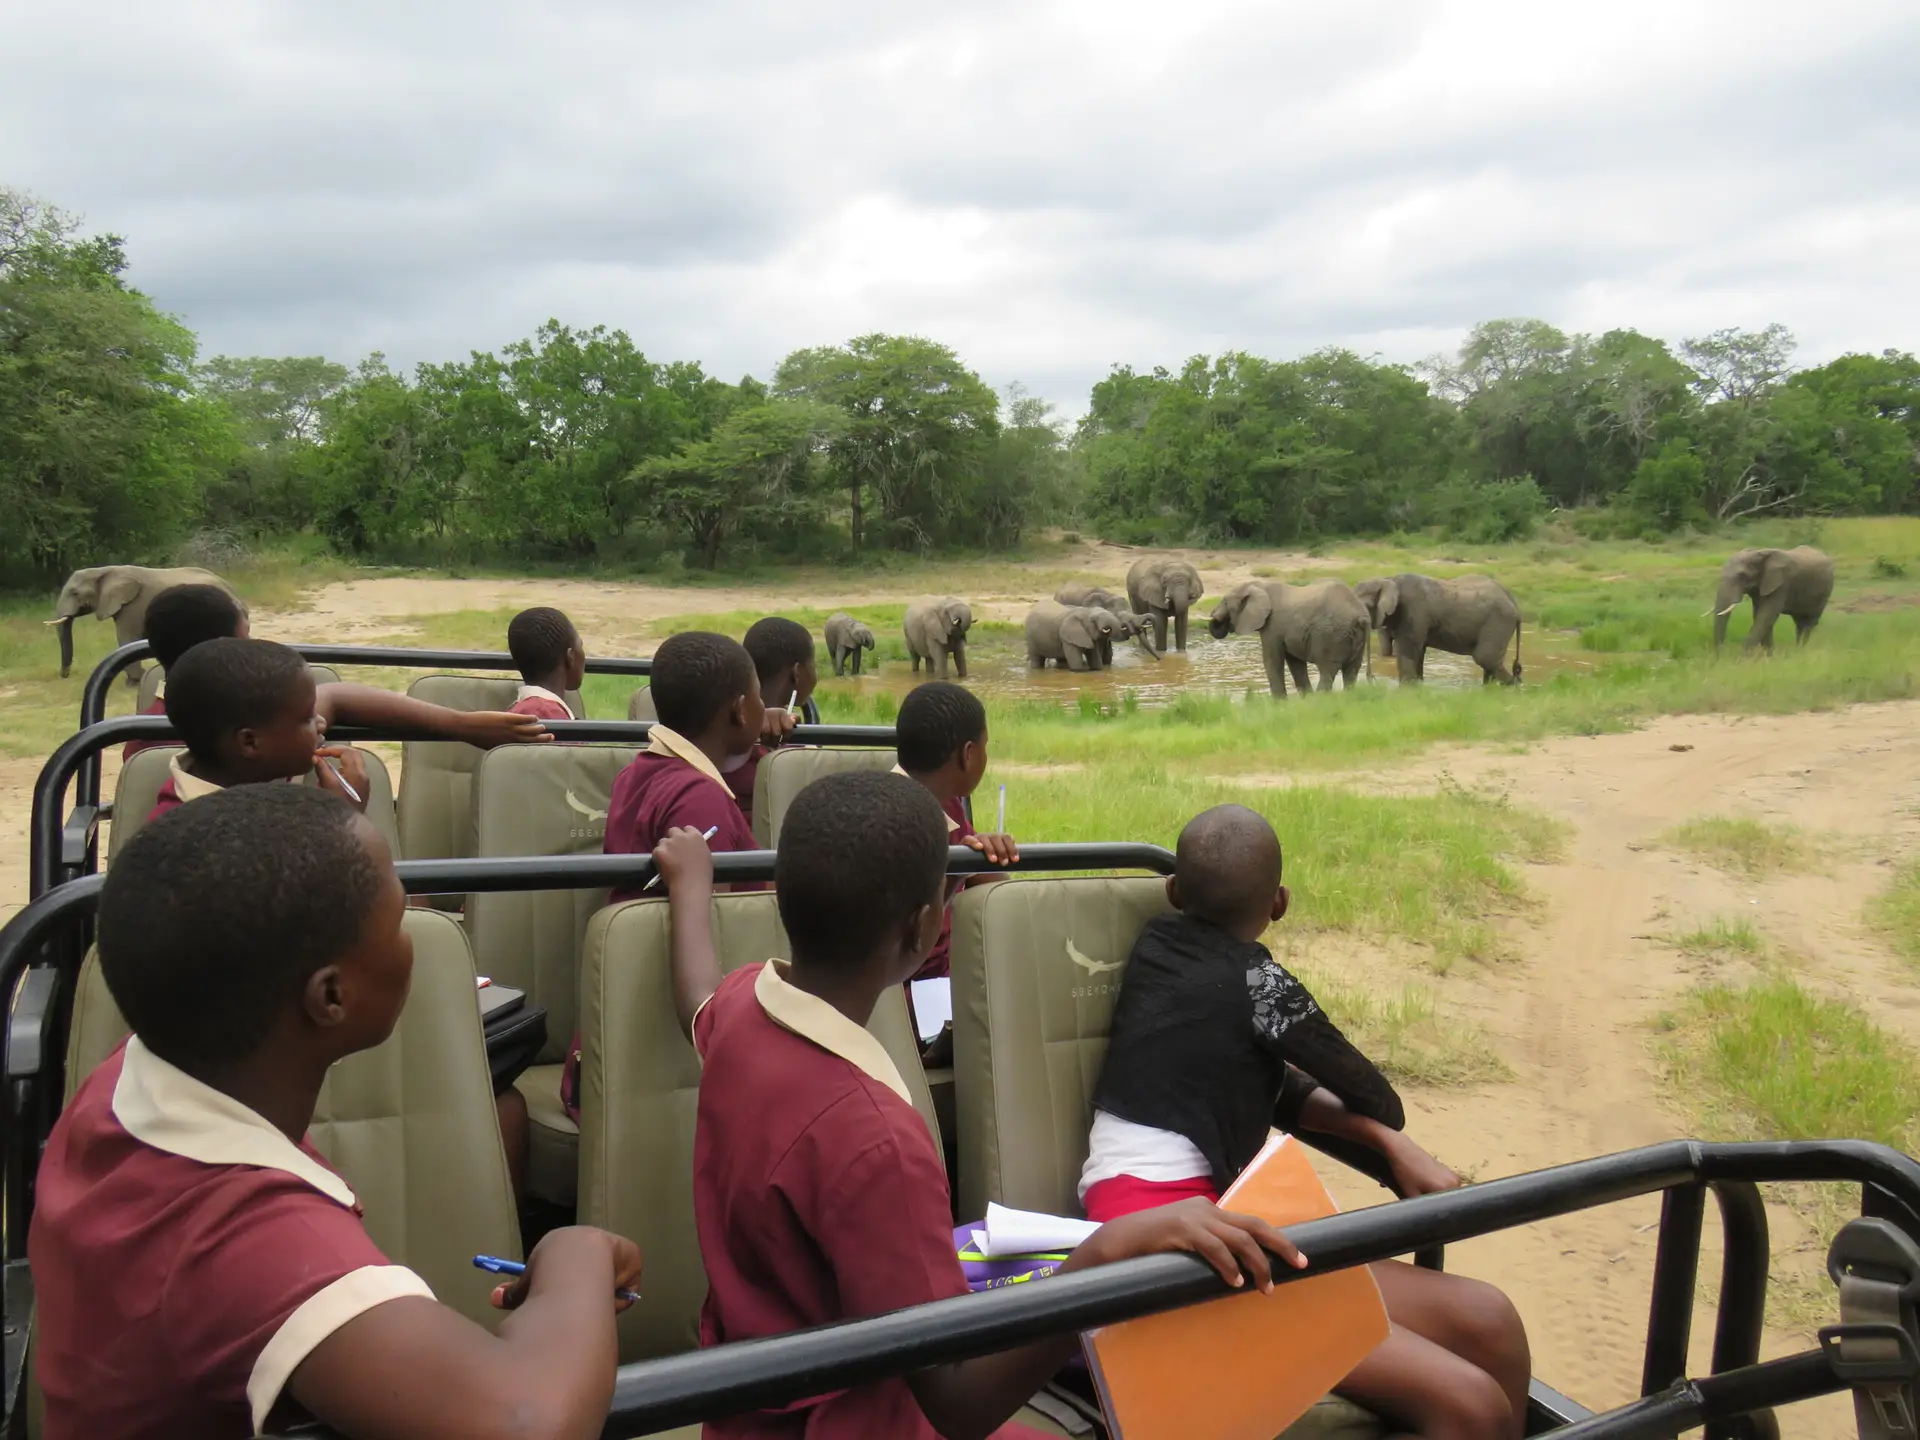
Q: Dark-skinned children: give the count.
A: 9